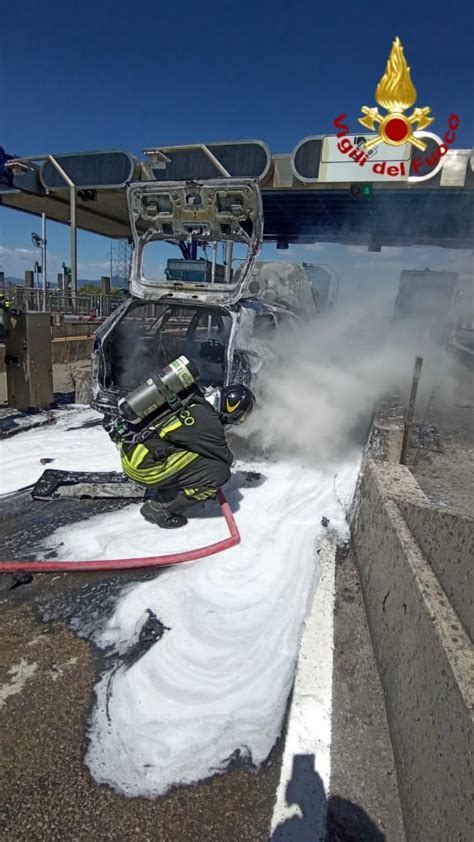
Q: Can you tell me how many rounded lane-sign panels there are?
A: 3